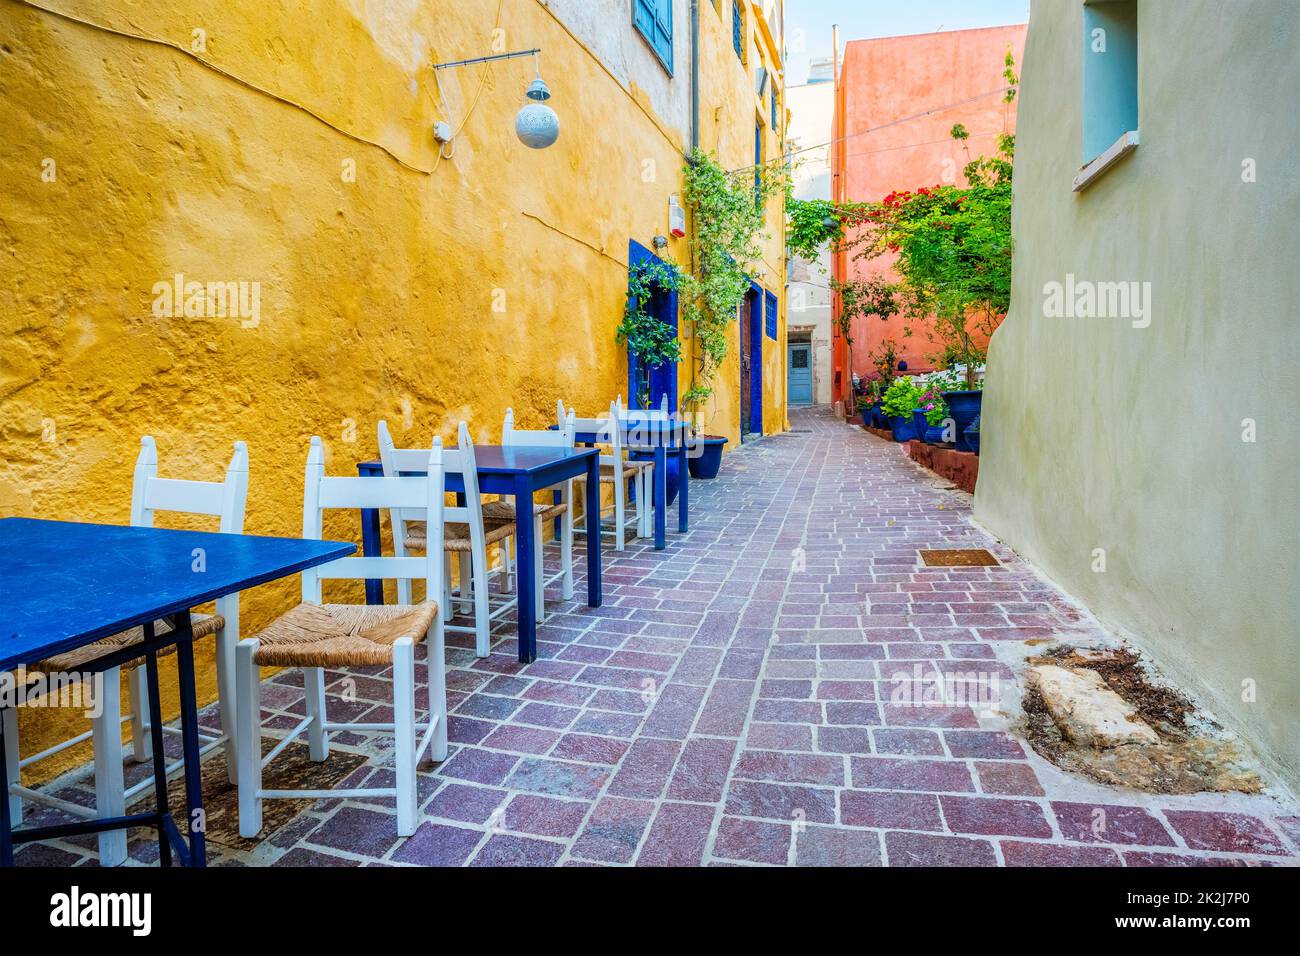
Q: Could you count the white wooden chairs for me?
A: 6